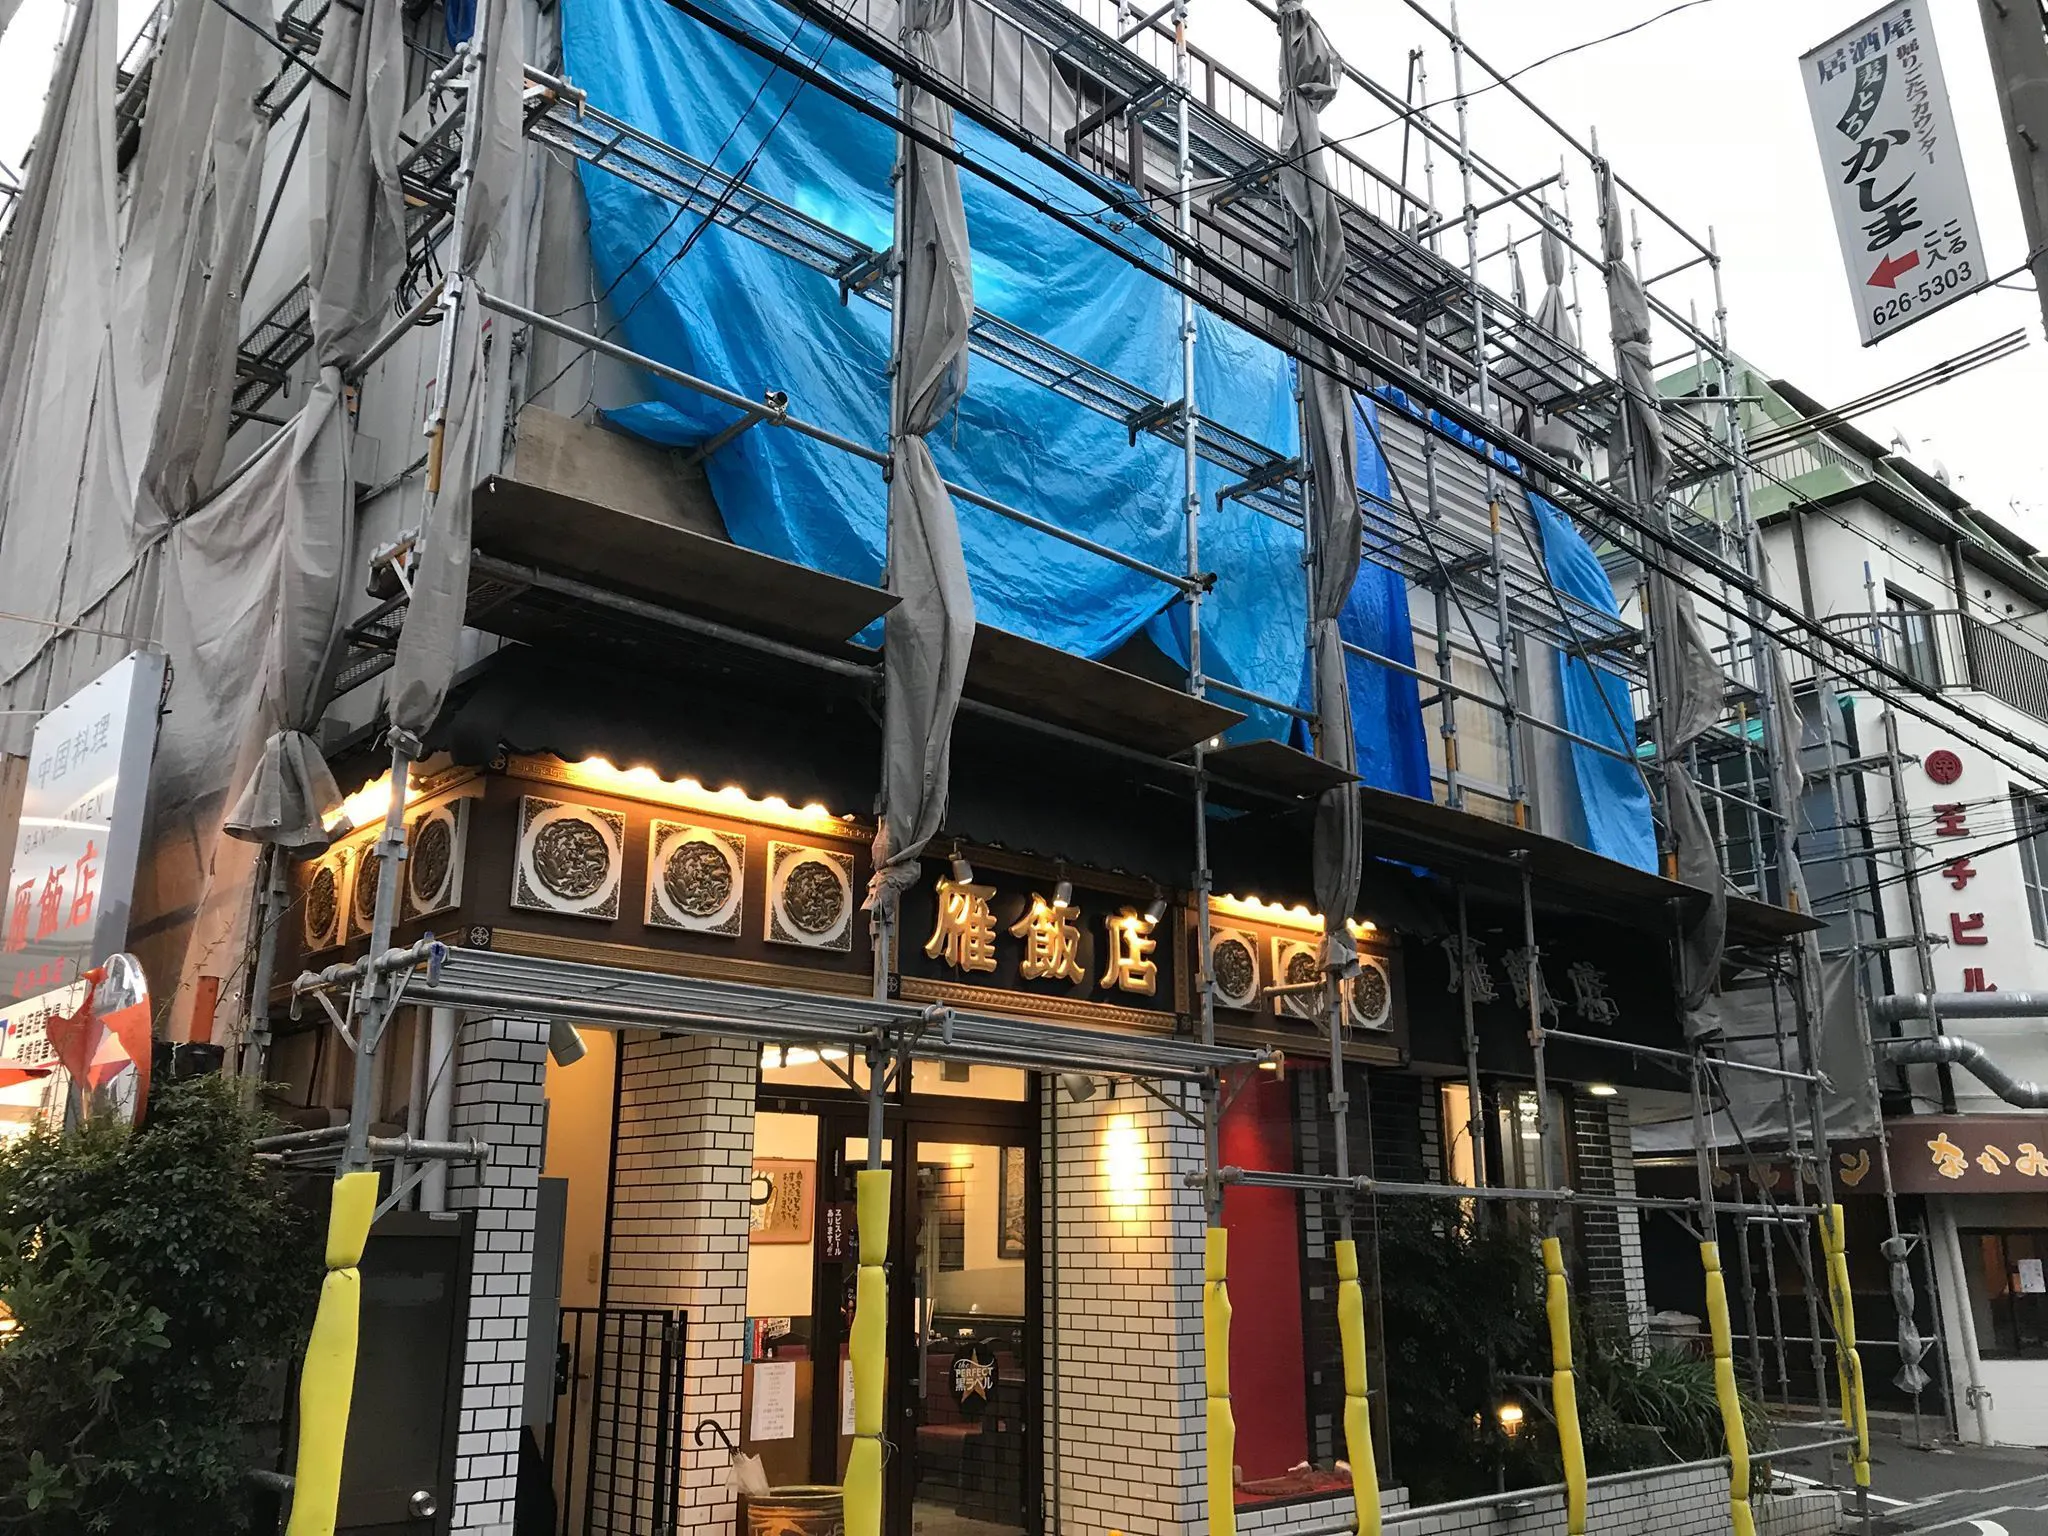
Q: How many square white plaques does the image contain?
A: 9